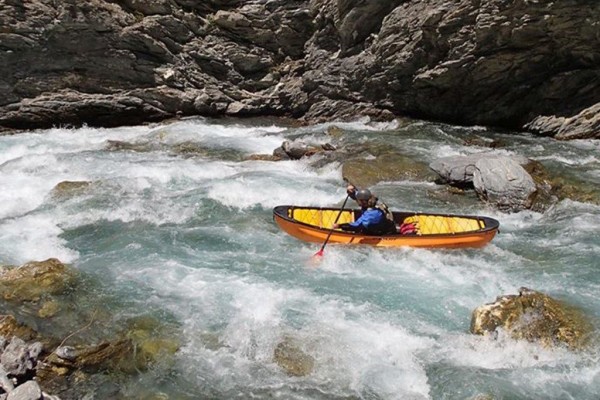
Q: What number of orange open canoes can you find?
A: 1